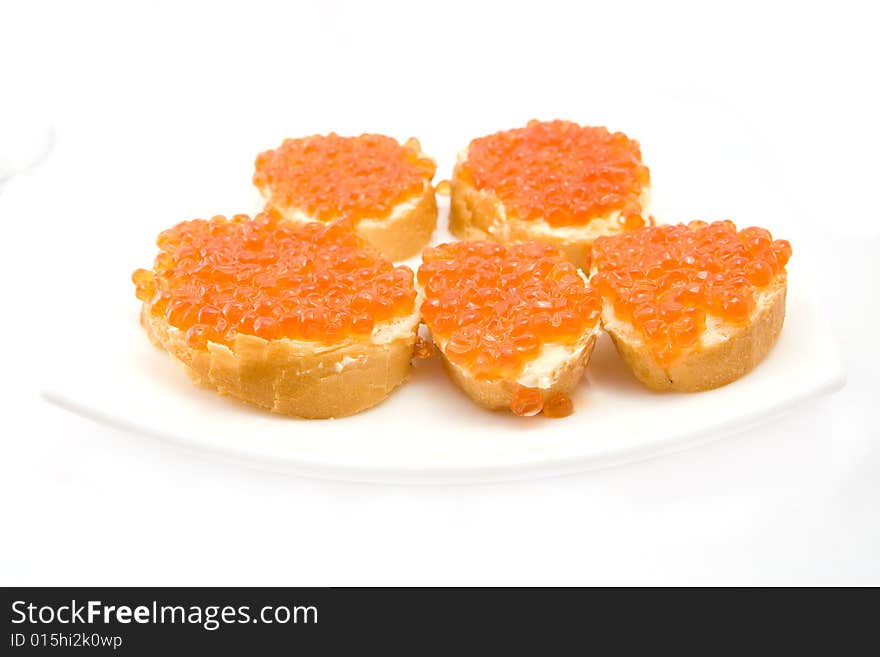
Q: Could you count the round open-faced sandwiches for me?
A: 5